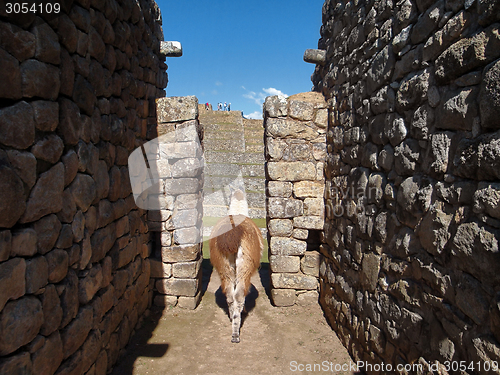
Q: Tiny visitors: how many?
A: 5